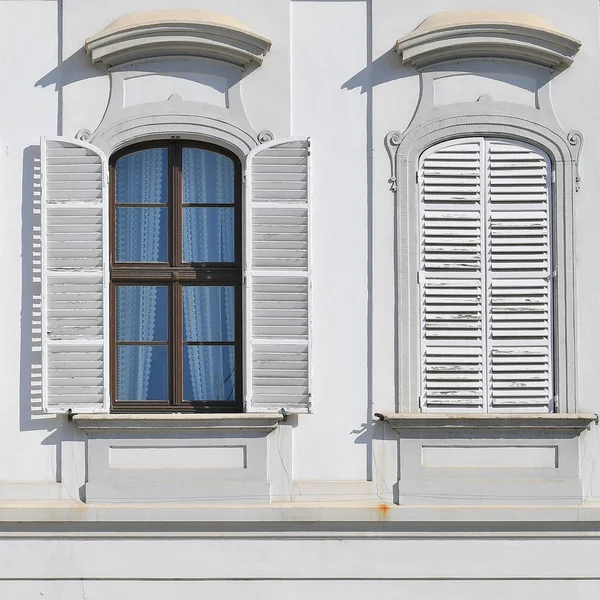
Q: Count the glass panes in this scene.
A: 8